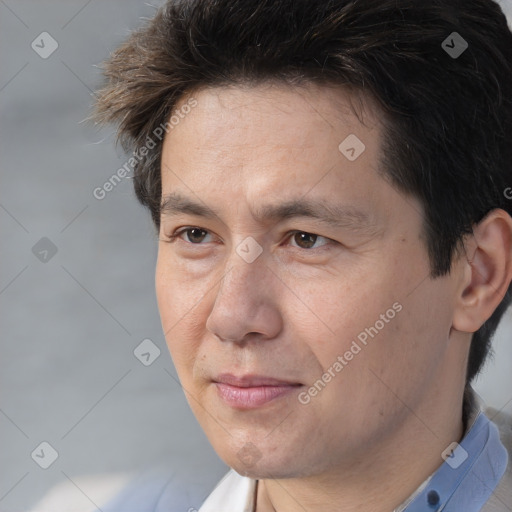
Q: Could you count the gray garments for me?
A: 1